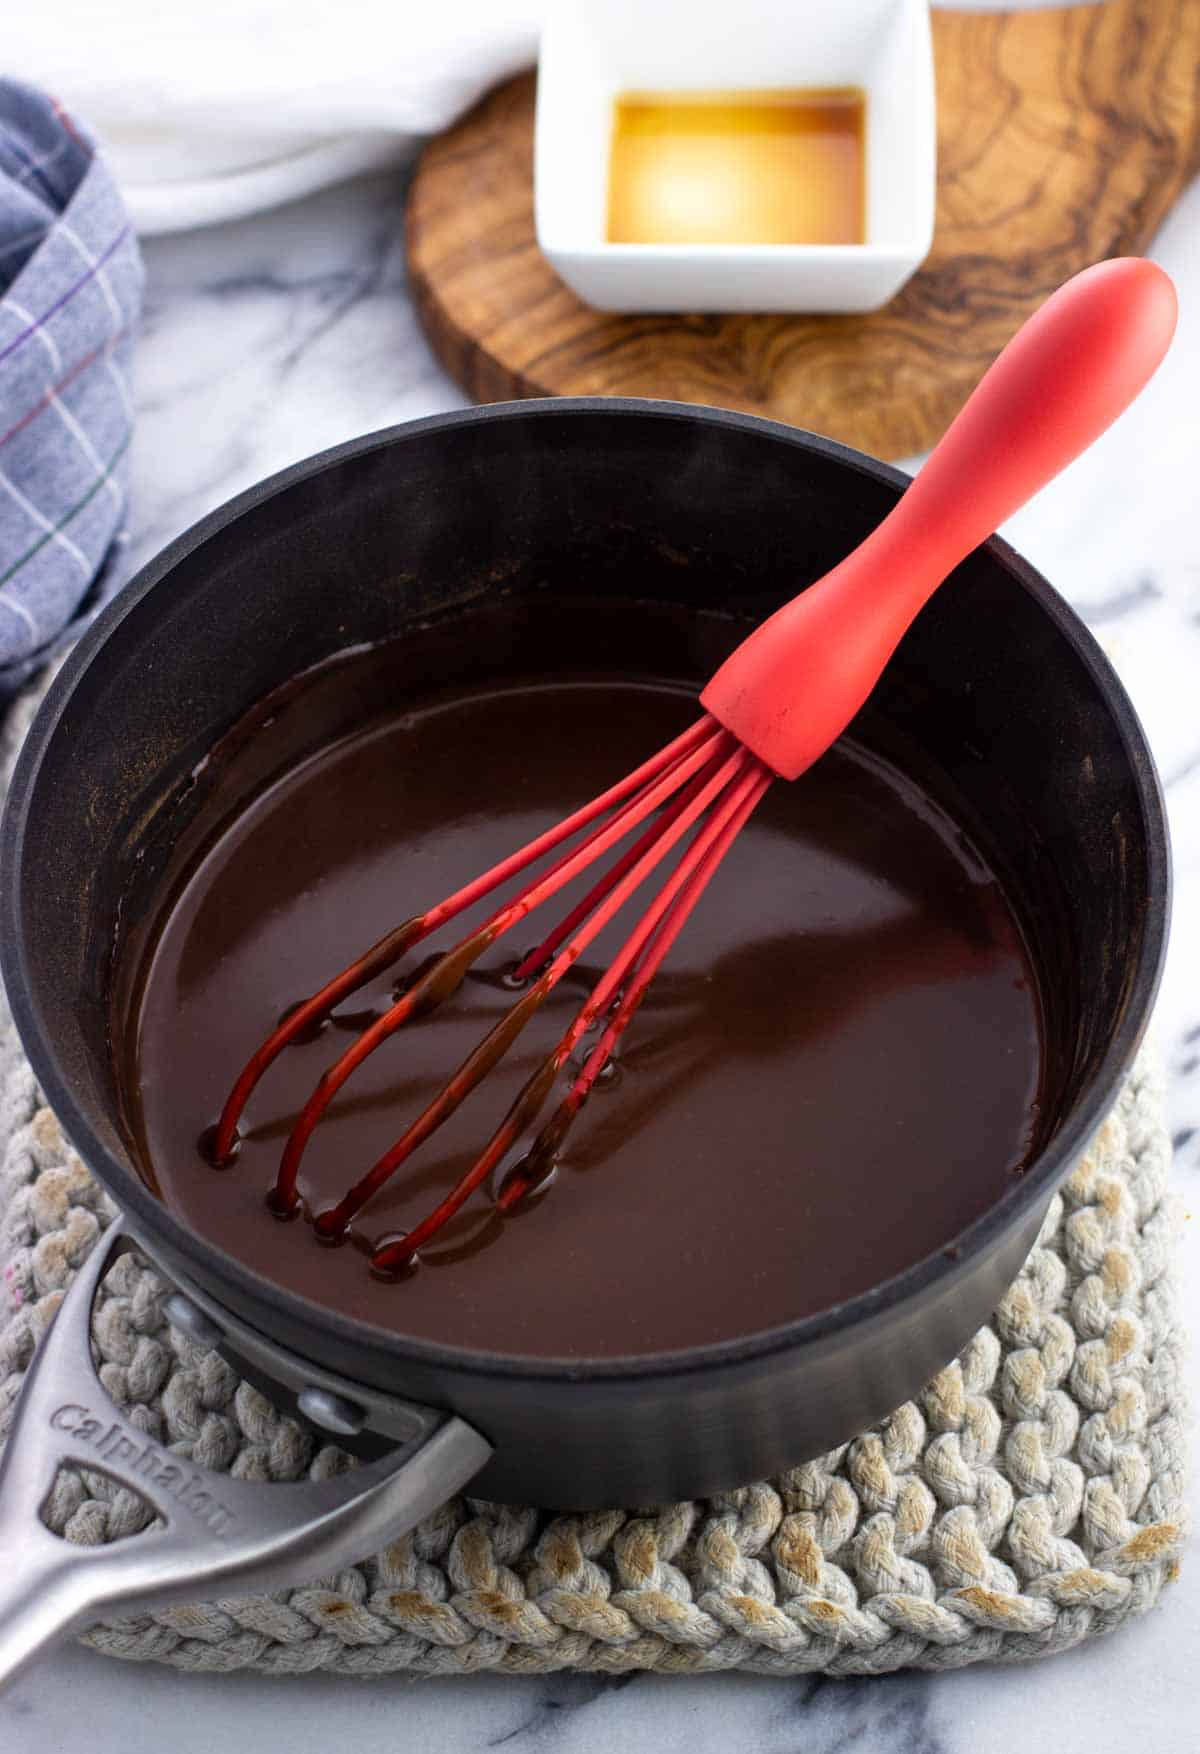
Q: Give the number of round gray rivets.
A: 2